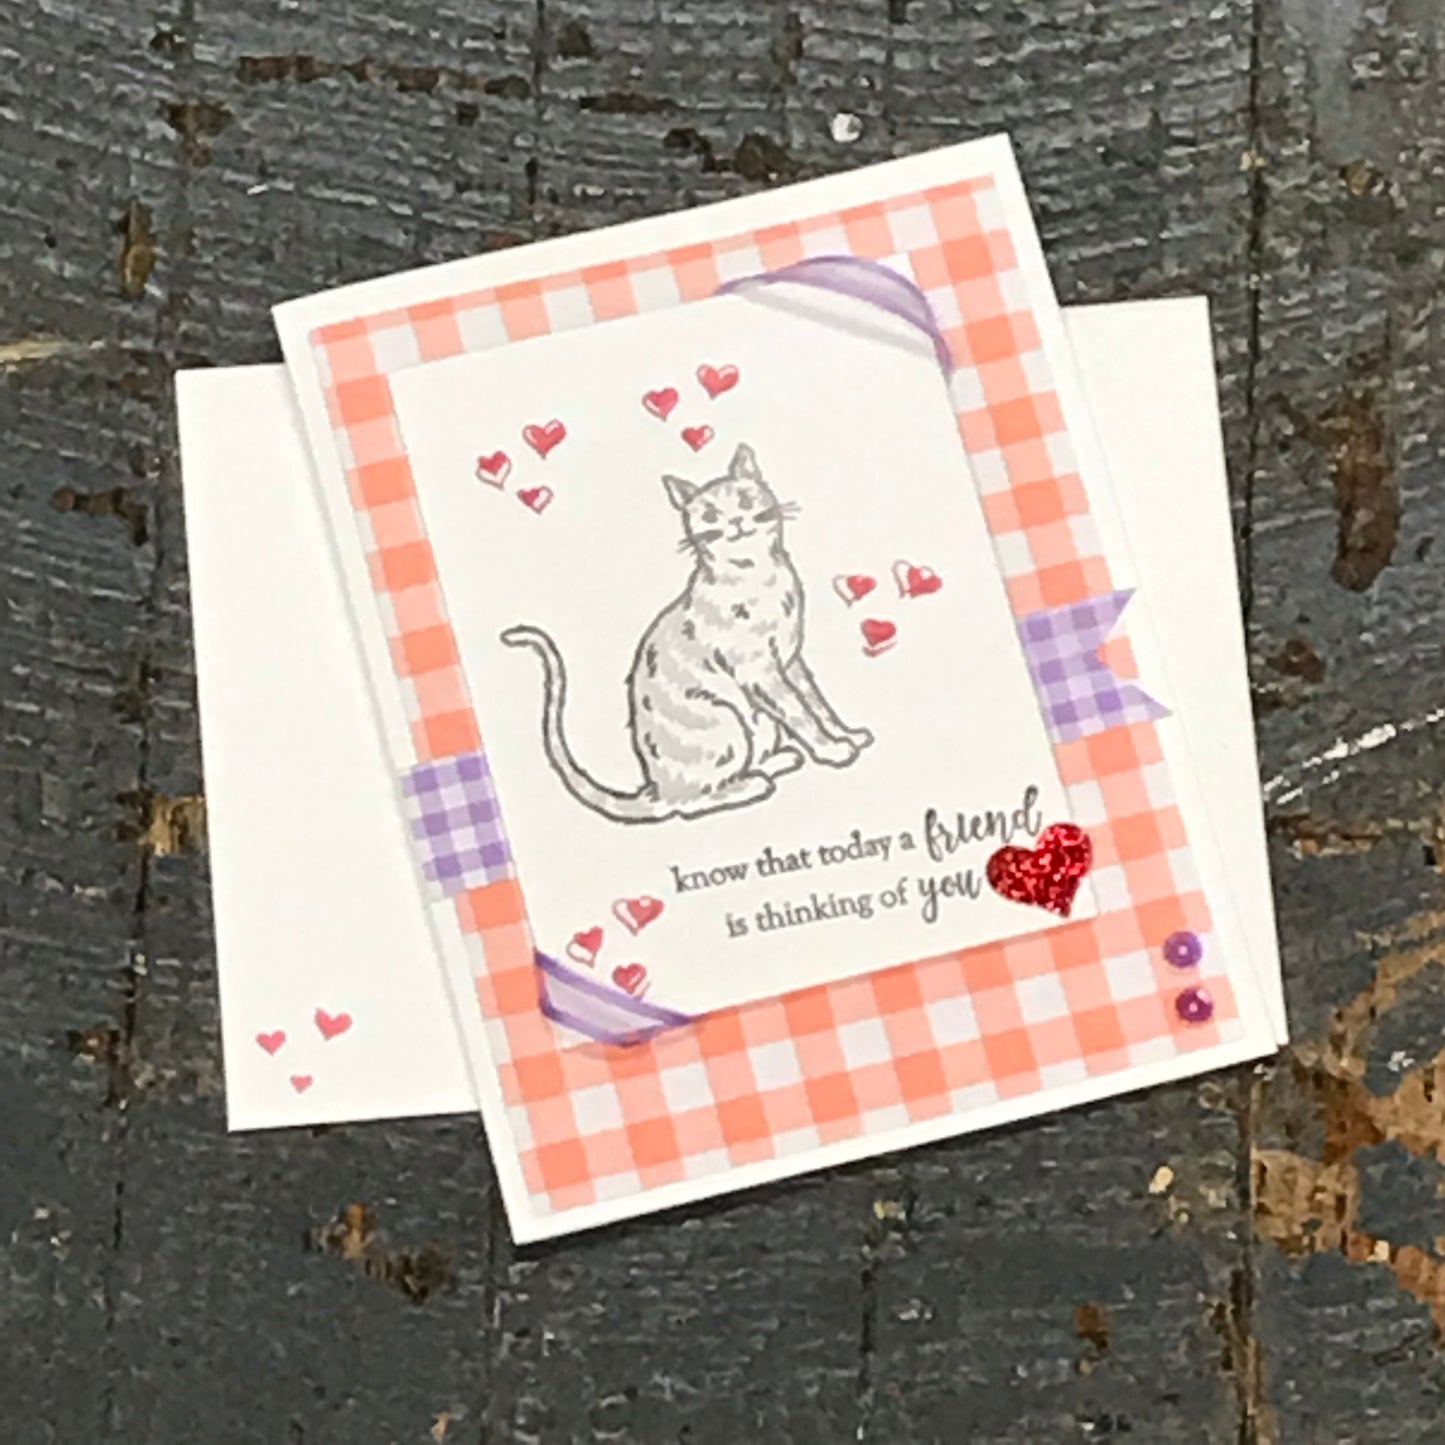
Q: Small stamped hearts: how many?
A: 15